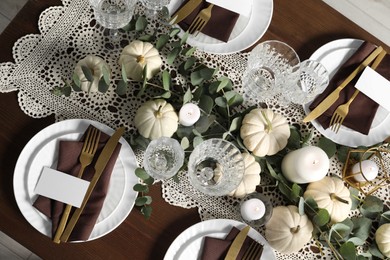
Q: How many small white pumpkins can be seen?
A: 8